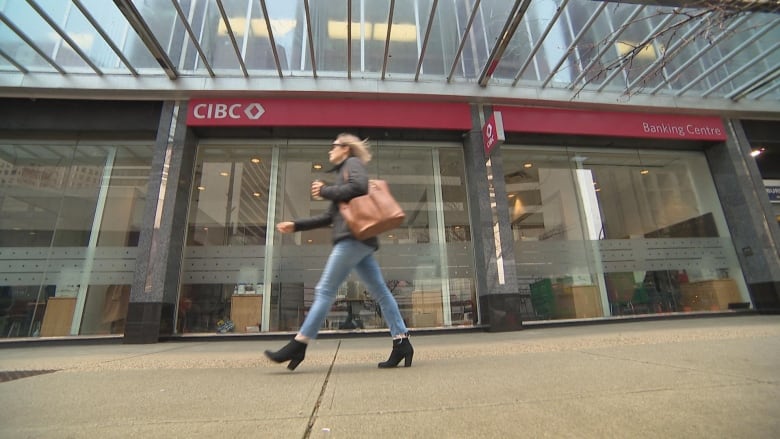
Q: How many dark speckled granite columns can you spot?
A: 3